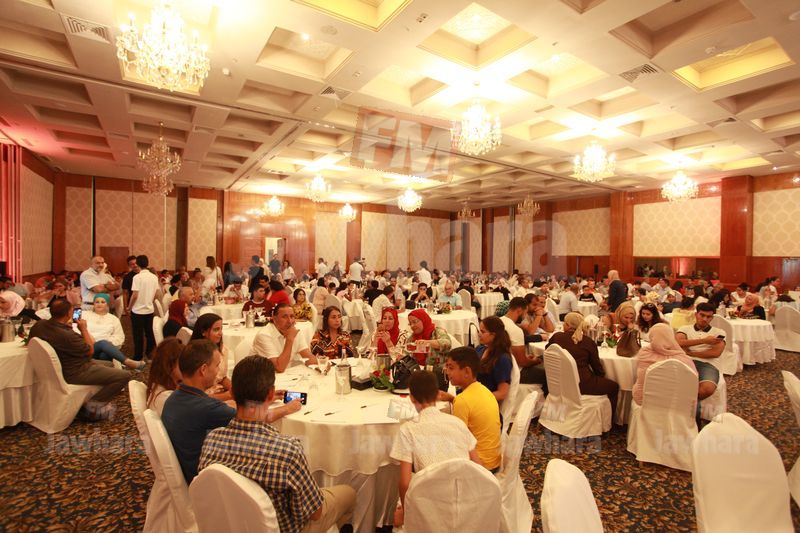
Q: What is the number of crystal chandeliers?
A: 11